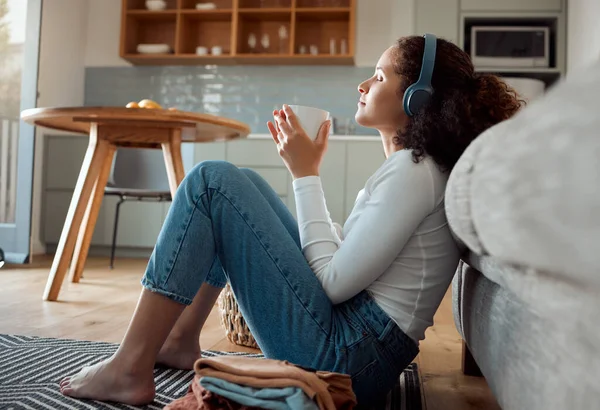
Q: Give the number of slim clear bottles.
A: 2